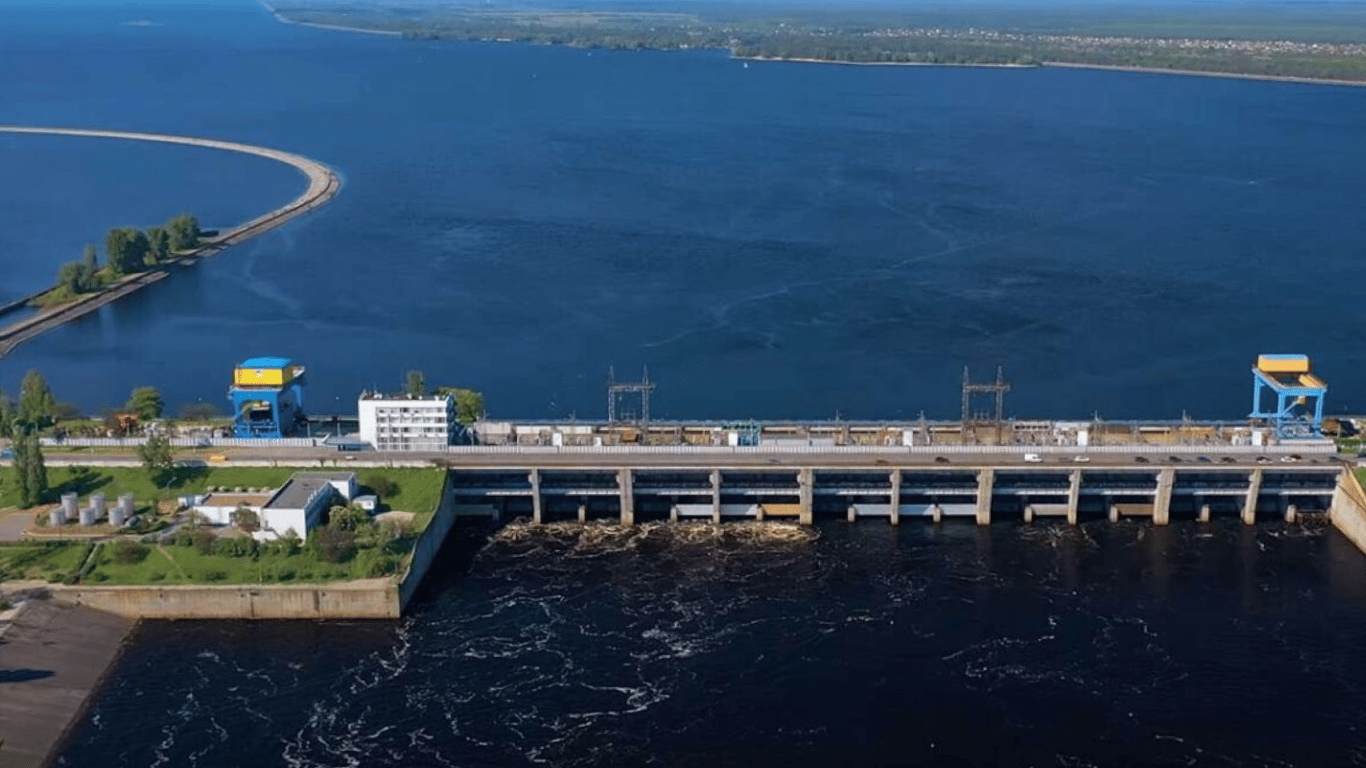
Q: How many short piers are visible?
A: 10